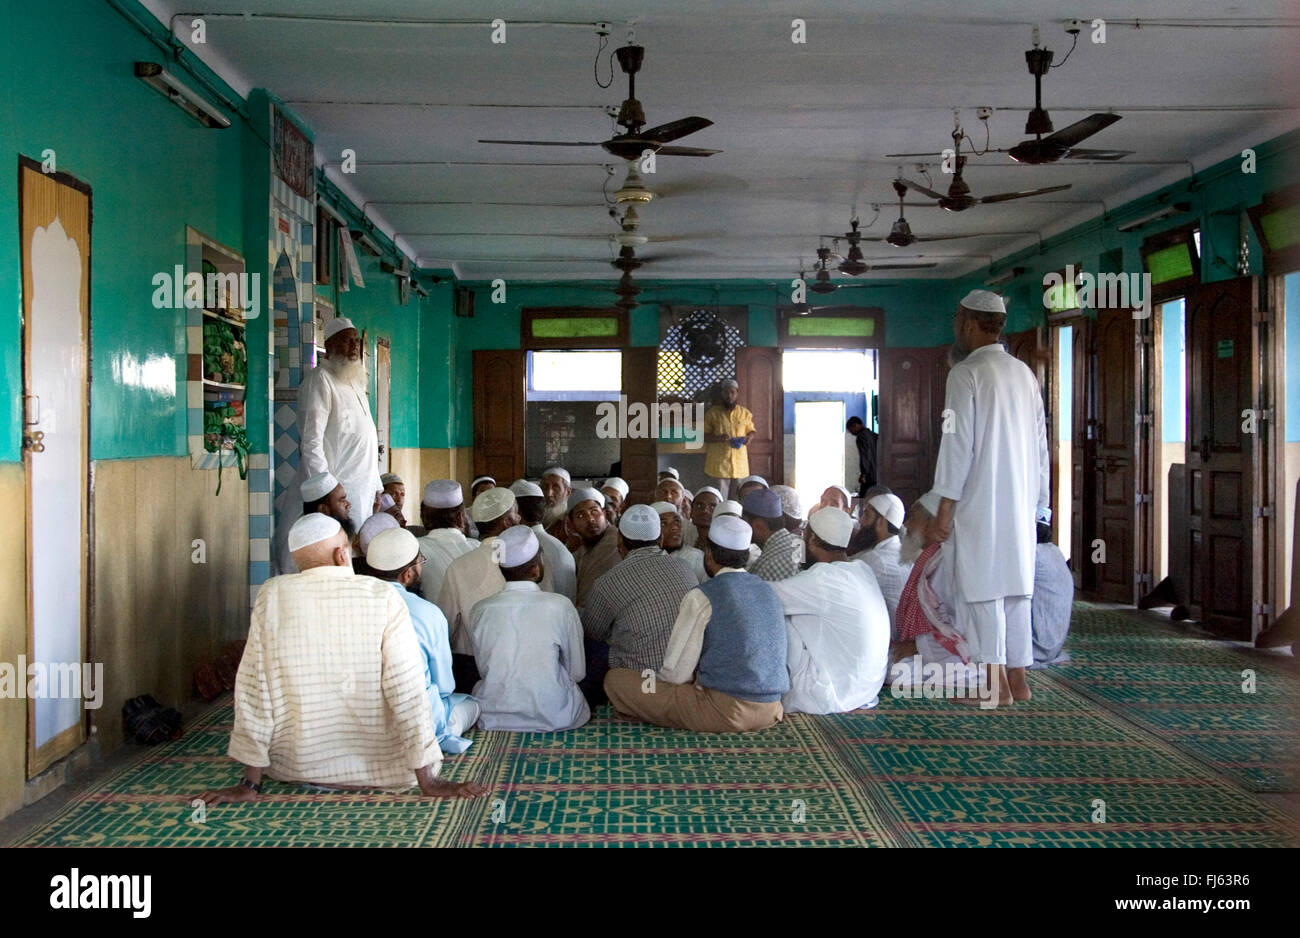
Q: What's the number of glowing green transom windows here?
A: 5